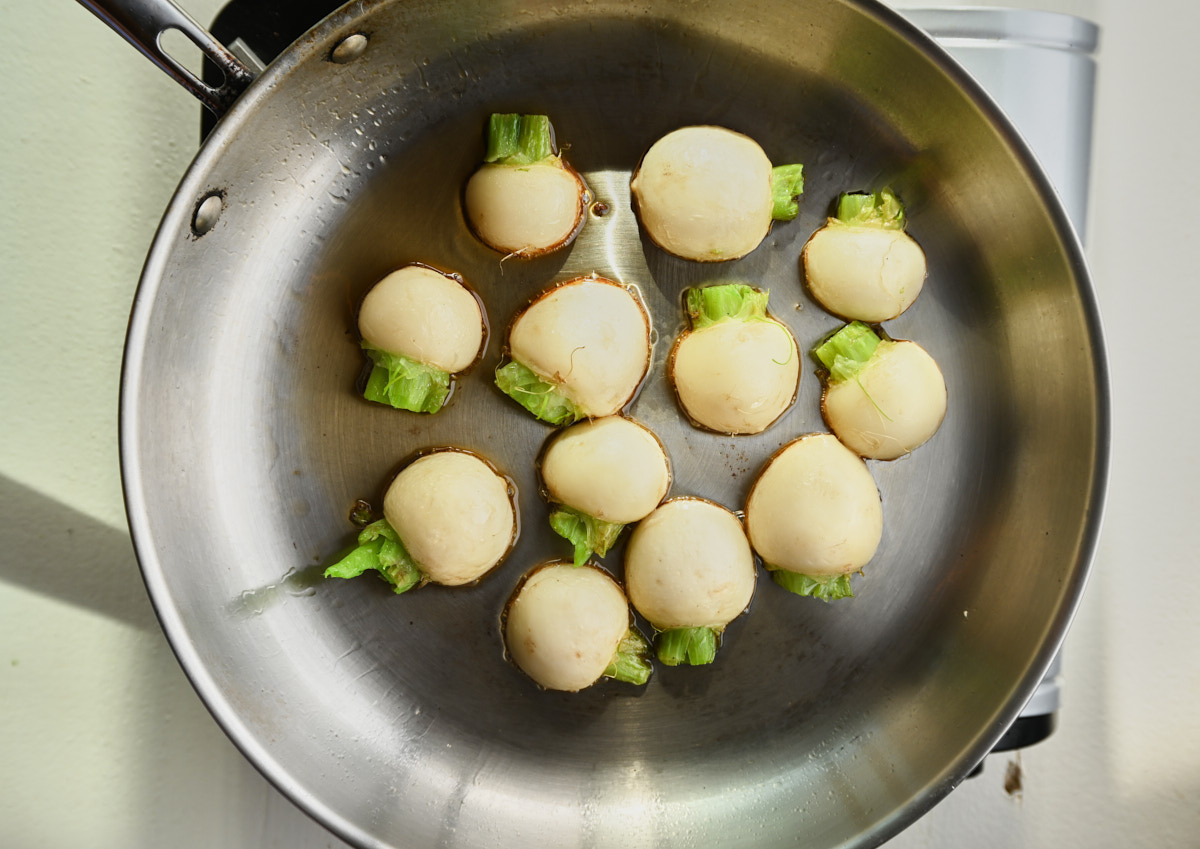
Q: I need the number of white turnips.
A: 12